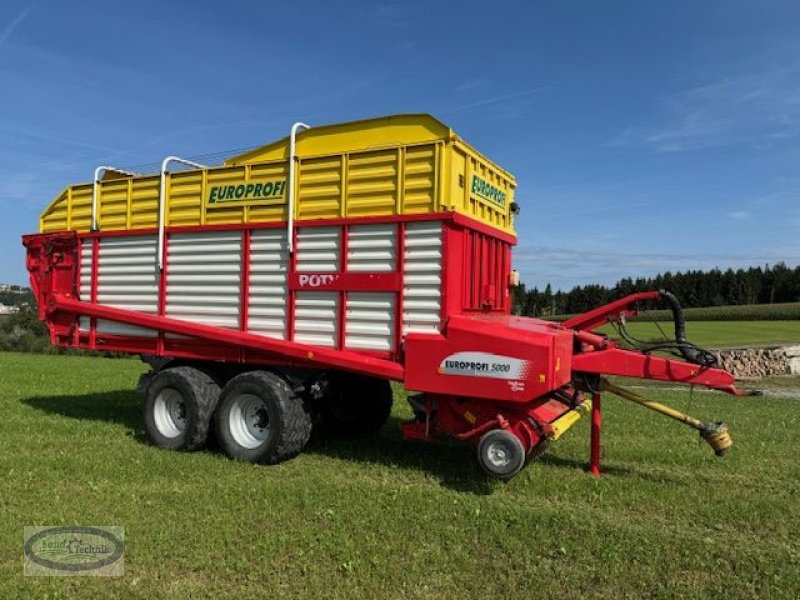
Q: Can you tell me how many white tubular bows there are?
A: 3